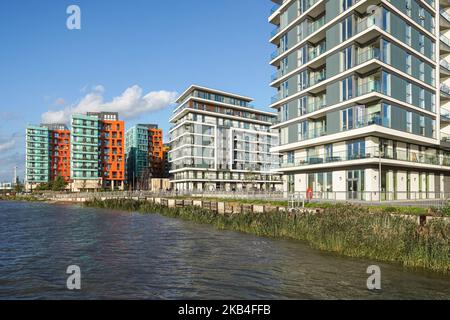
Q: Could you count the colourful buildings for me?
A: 3